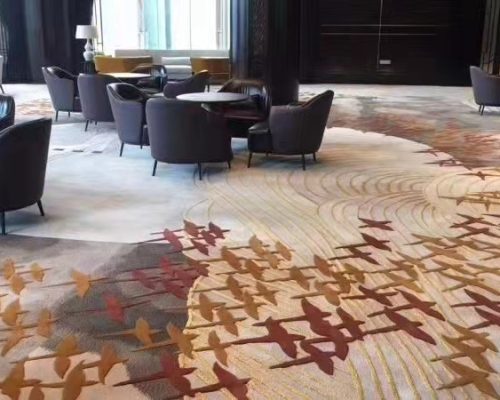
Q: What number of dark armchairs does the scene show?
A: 11